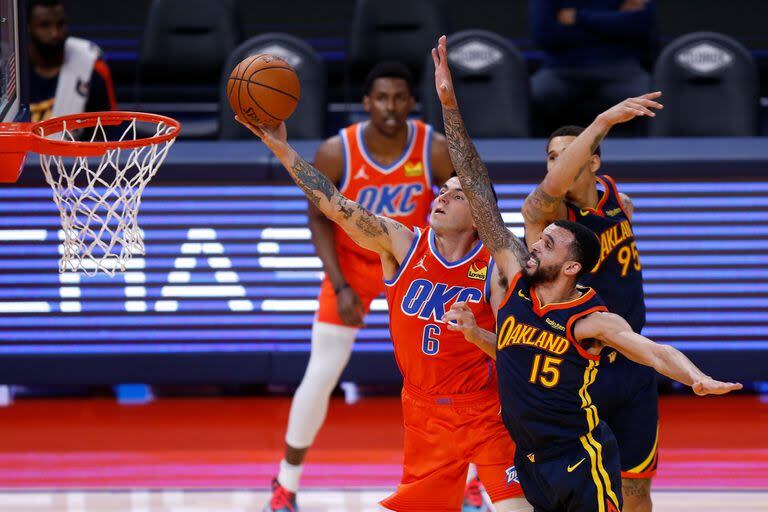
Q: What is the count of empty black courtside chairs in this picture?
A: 5